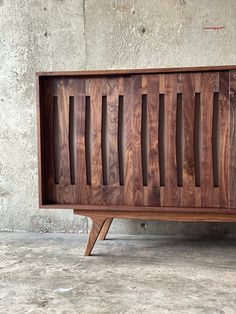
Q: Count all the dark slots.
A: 10